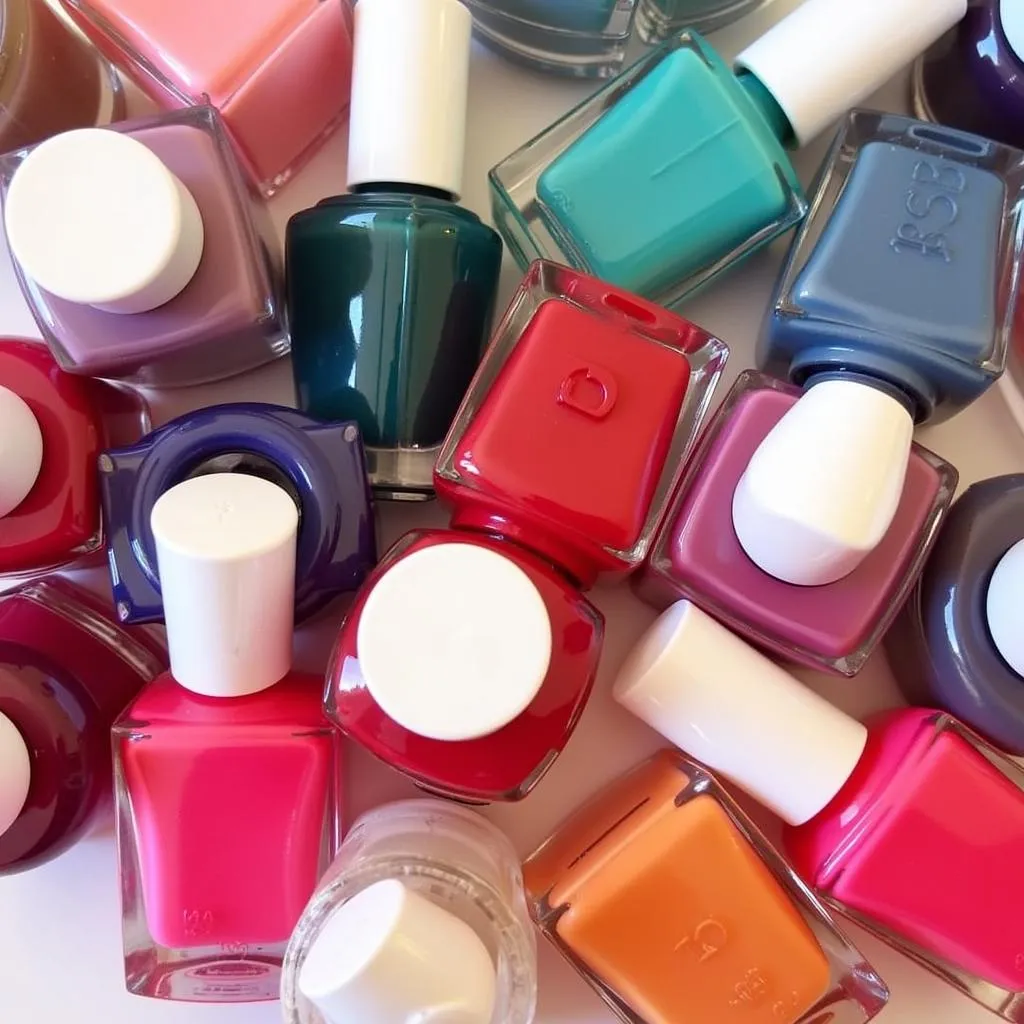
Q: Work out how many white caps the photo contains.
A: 12